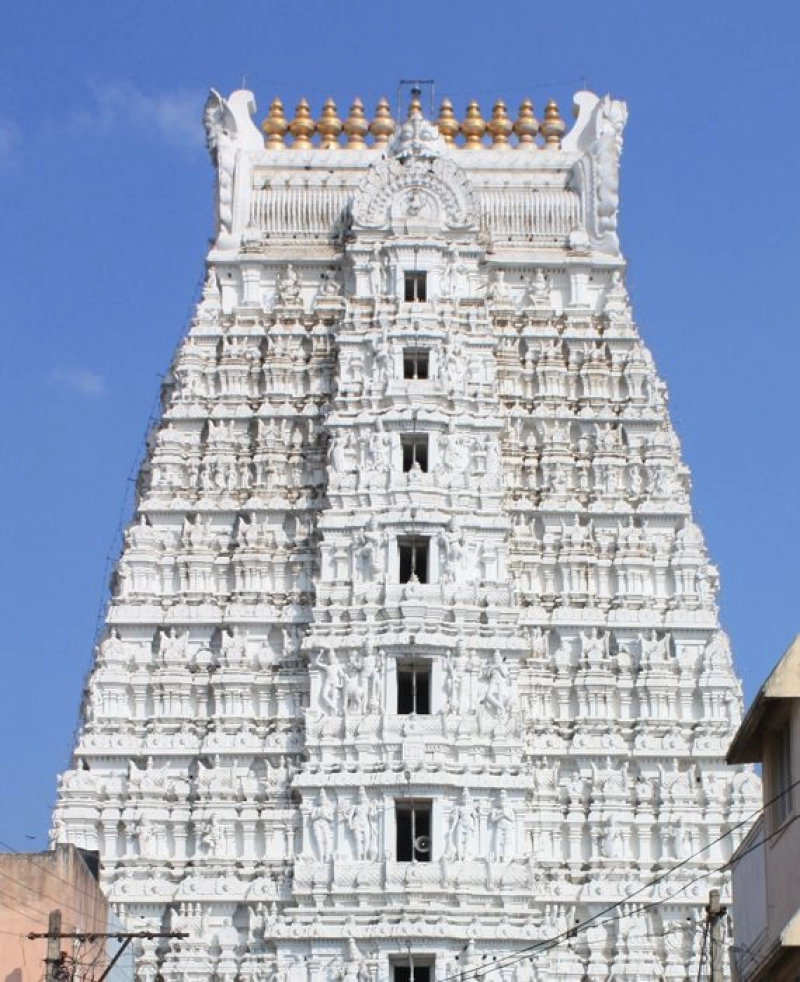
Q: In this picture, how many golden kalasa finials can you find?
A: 11